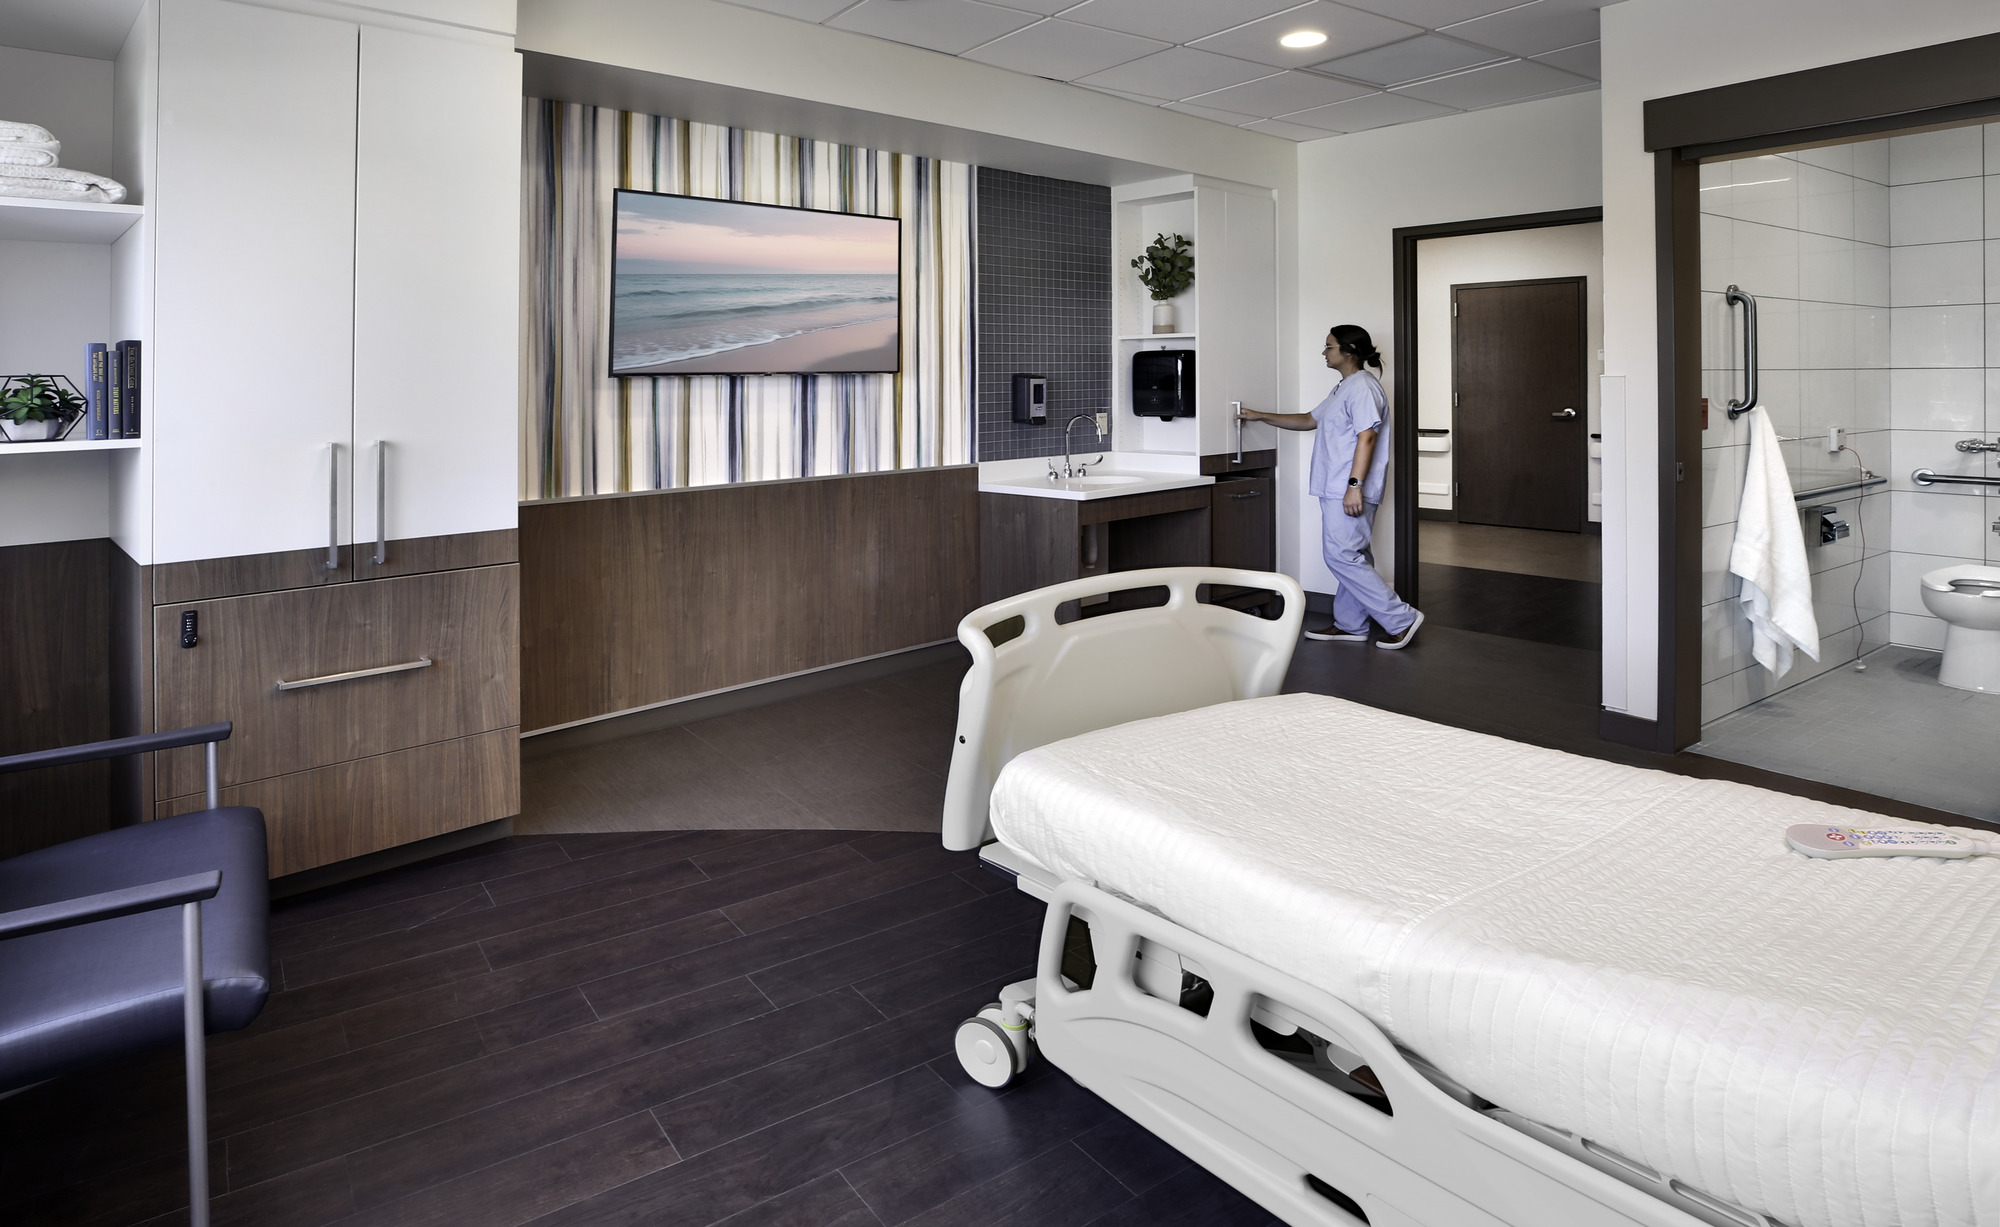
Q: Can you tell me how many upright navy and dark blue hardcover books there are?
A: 3